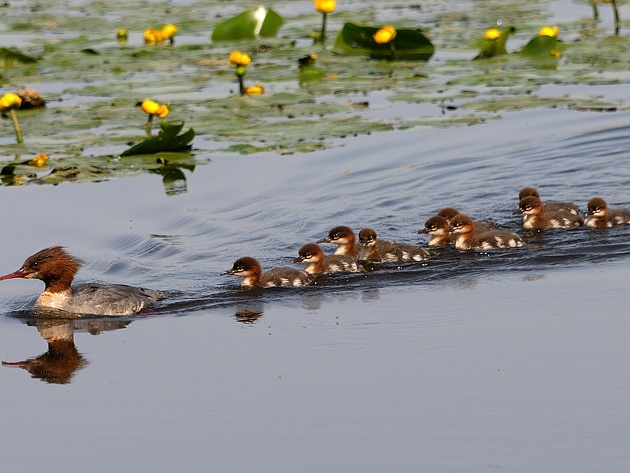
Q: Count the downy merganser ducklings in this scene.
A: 10